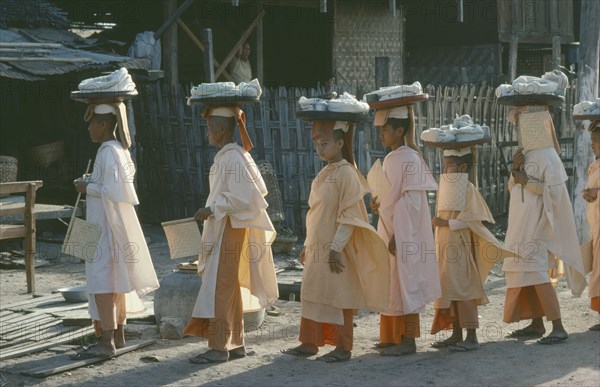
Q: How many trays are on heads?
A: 7